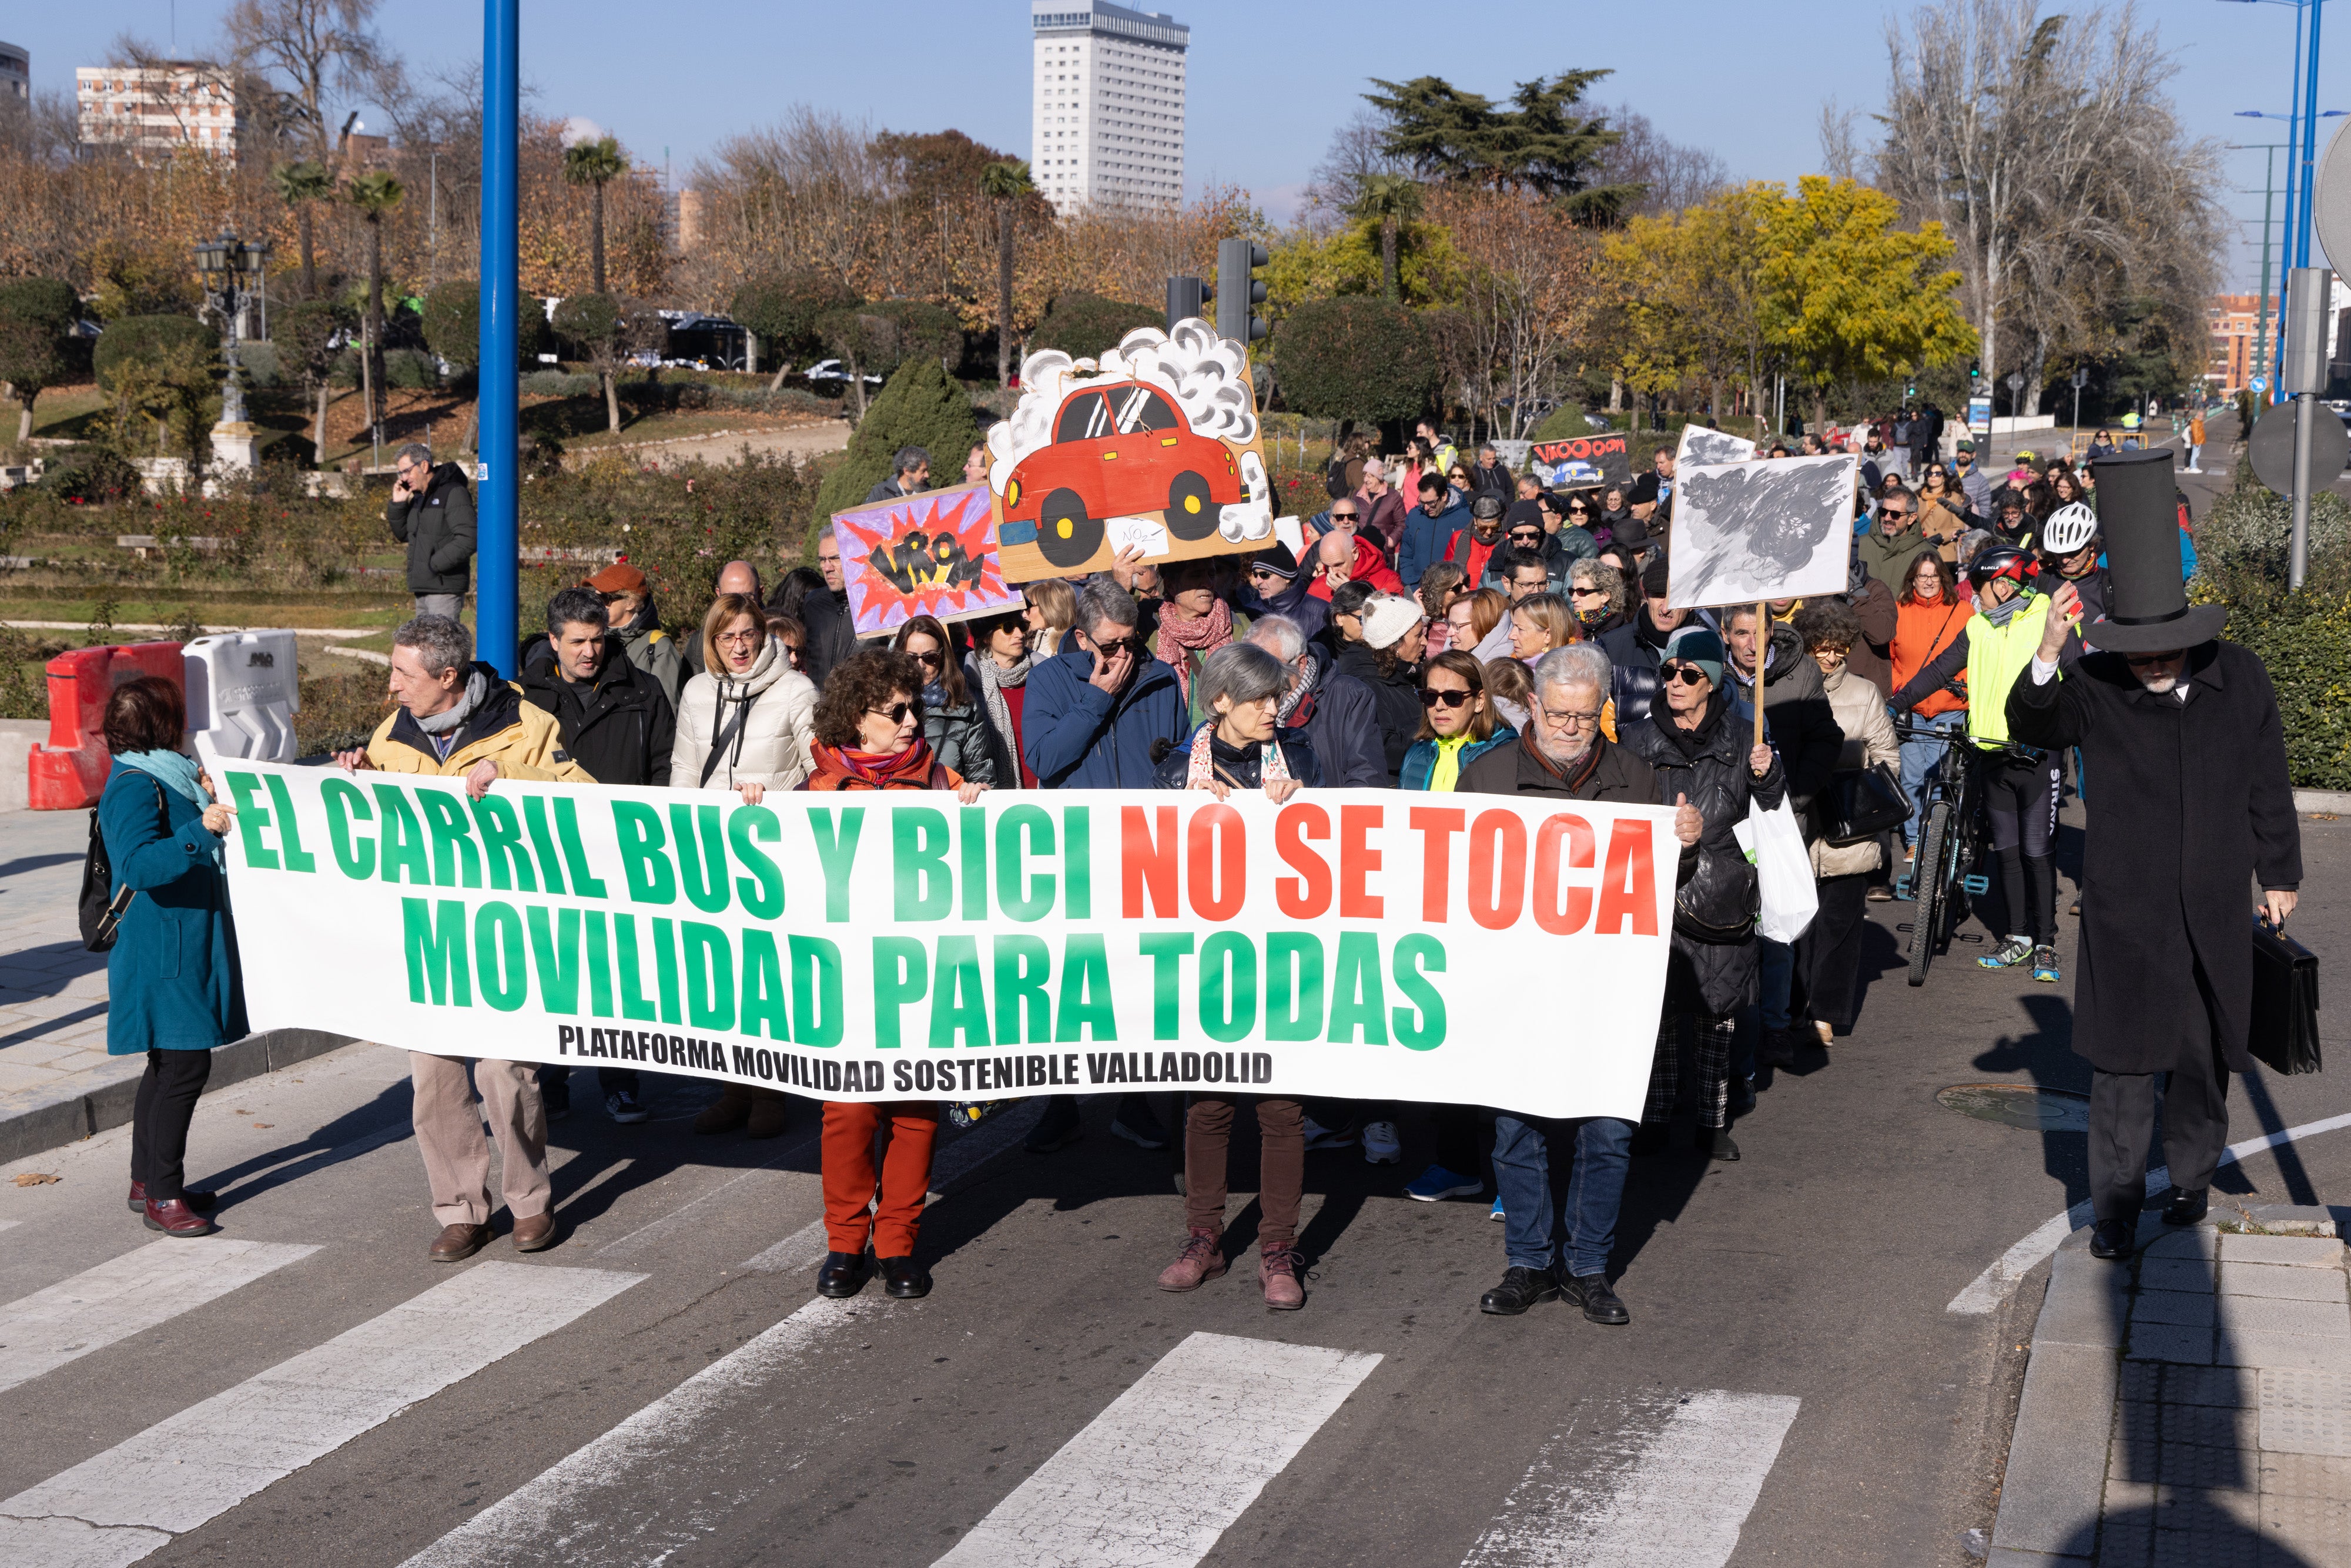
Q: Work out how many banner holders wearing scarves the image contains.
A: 5